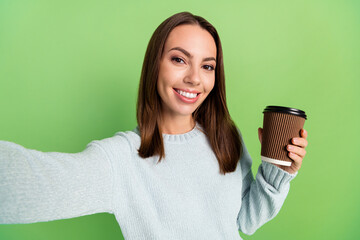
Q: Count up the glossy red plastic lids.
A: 0